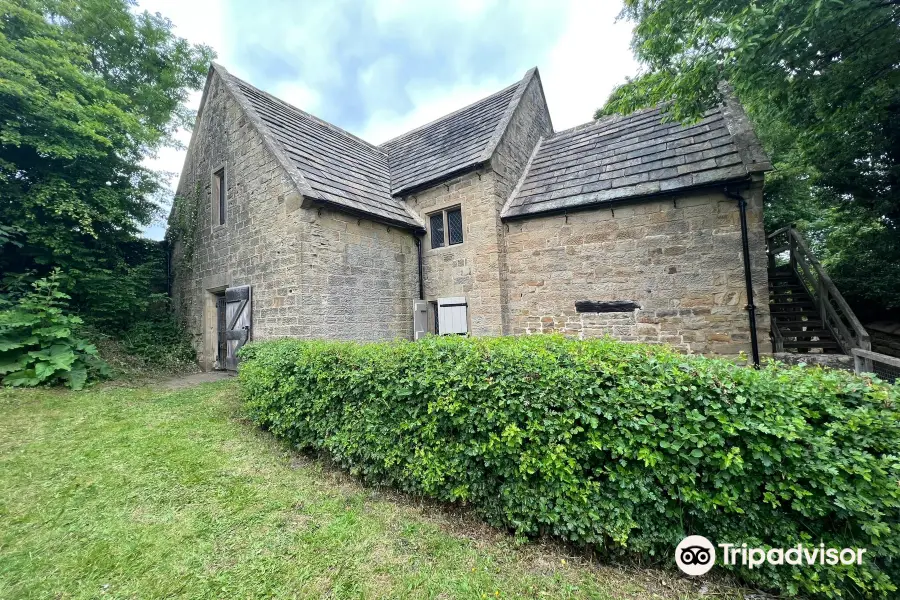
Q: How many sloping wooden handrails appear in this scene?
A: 1